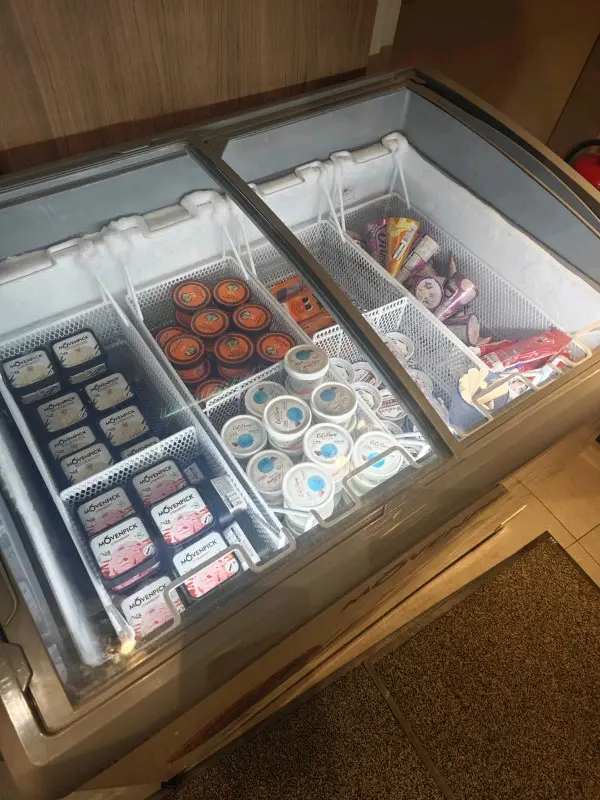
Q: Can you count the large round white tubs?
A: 9